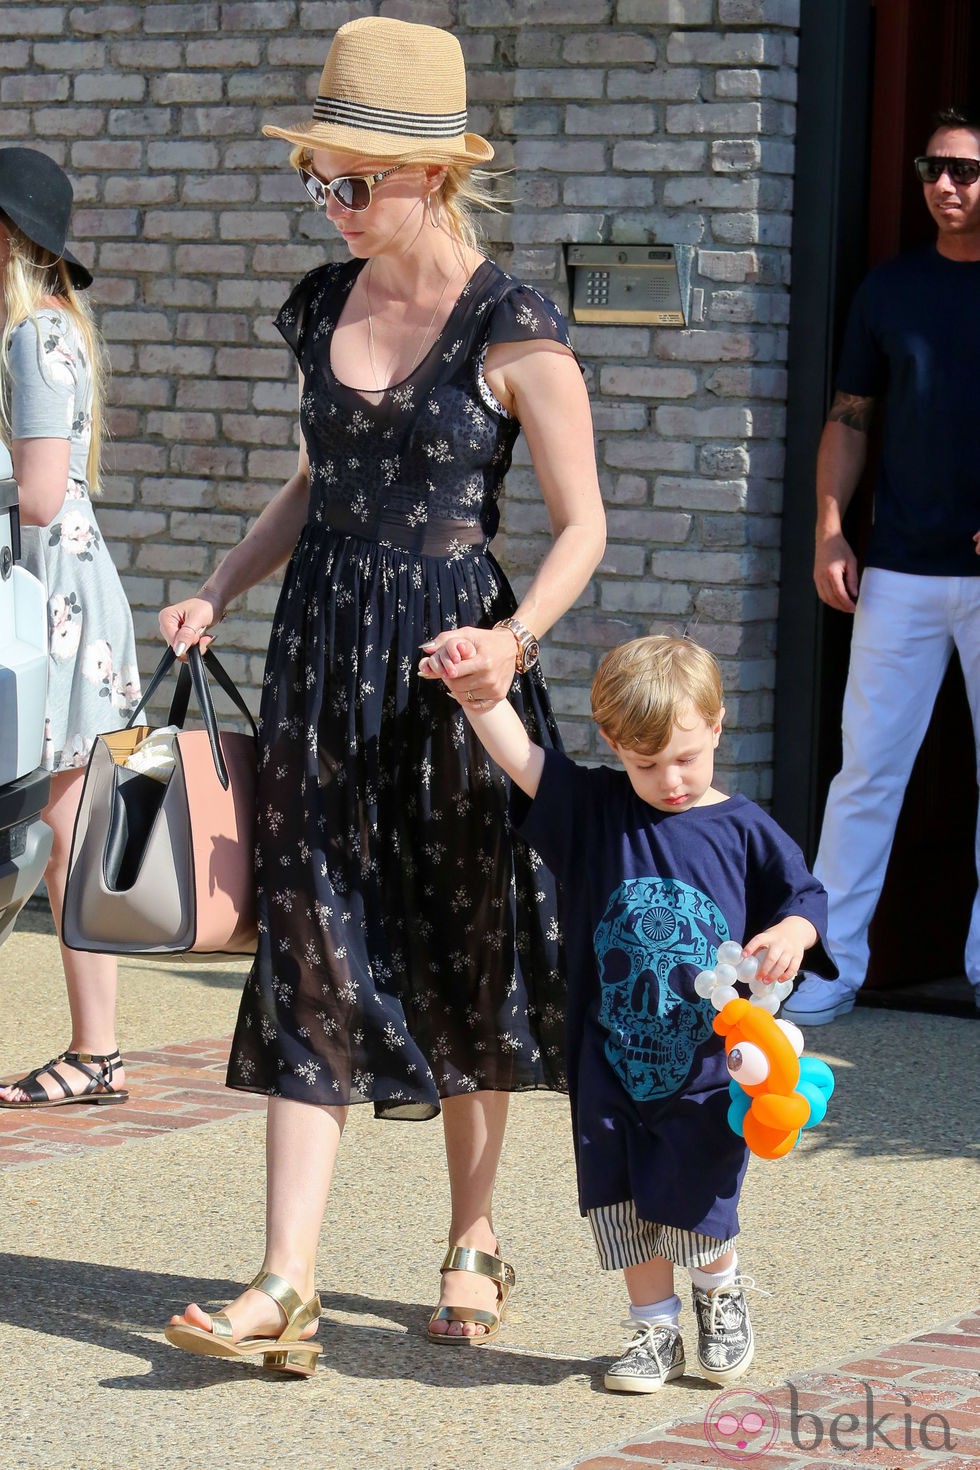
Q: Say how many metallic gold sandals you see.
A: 2